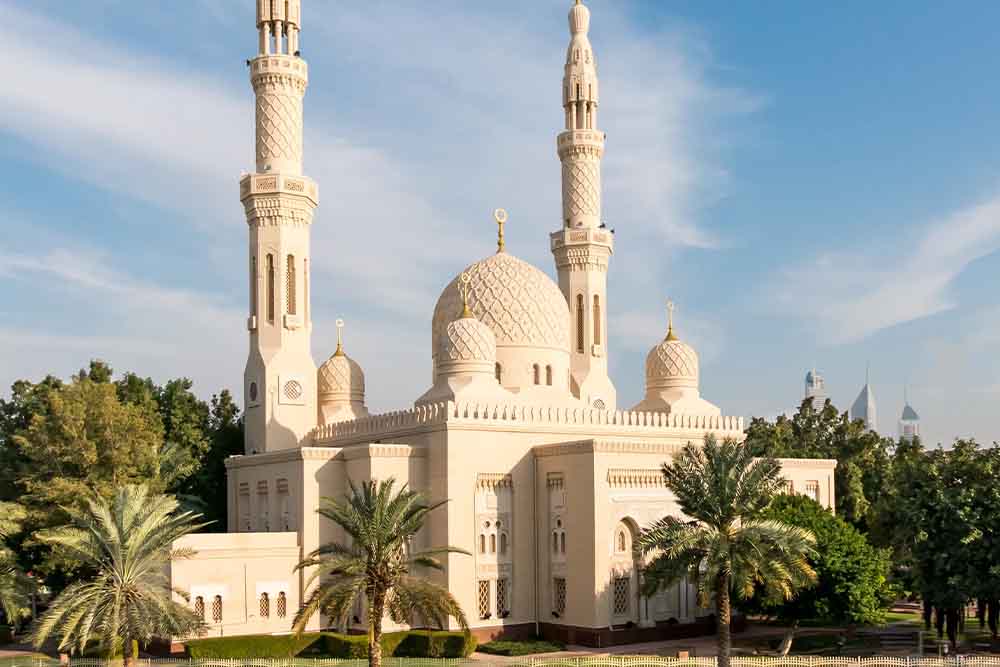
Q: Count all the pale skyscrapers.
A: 3